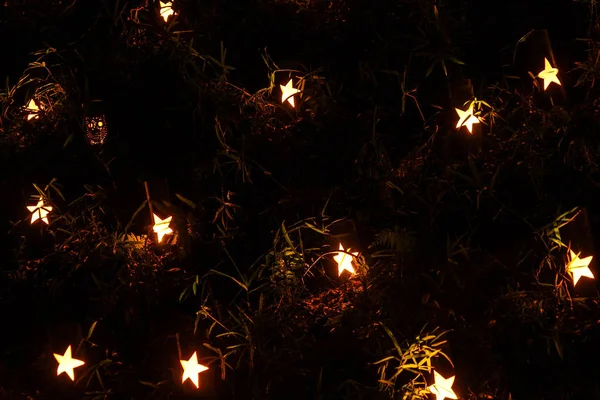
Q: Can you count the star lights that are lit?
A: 12